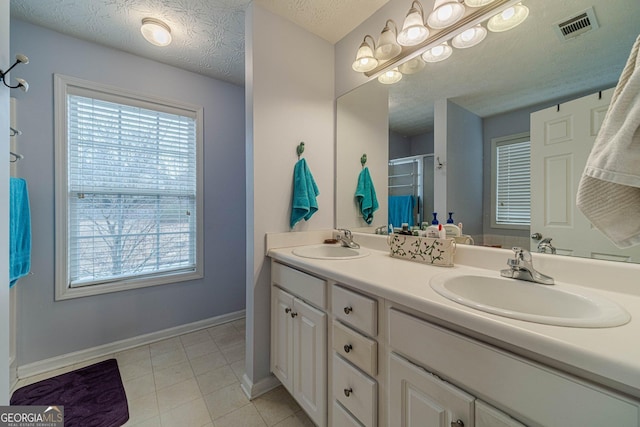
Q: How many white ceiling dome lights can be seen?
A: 1